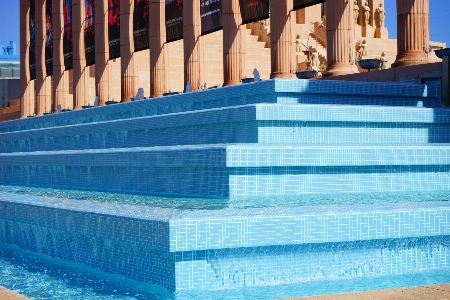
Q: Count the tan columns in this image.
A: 12